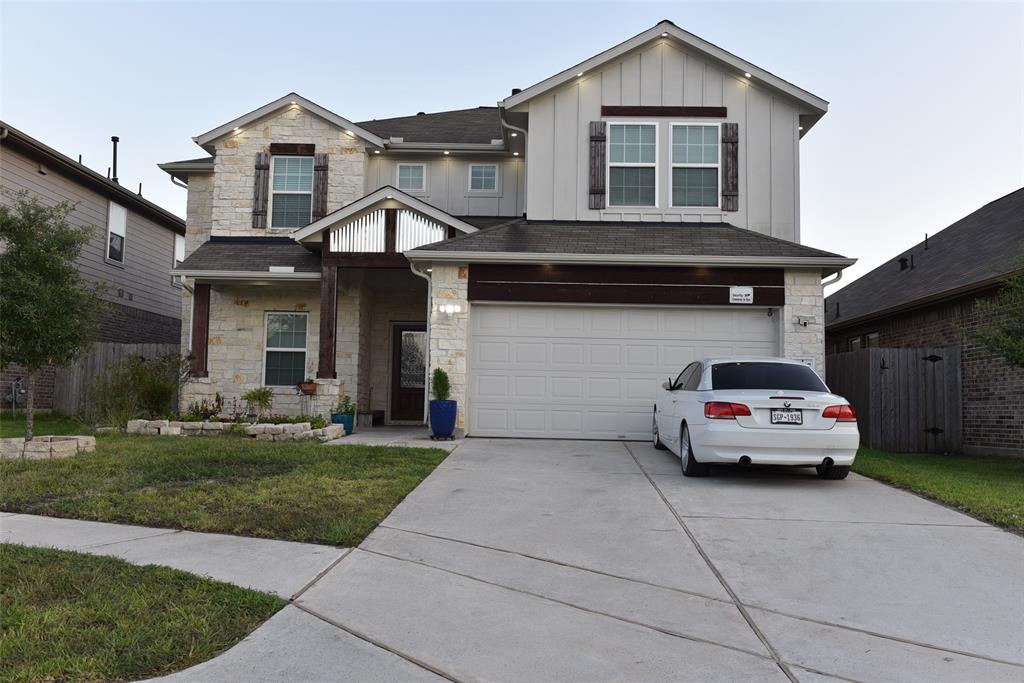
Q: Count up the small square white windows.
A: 2